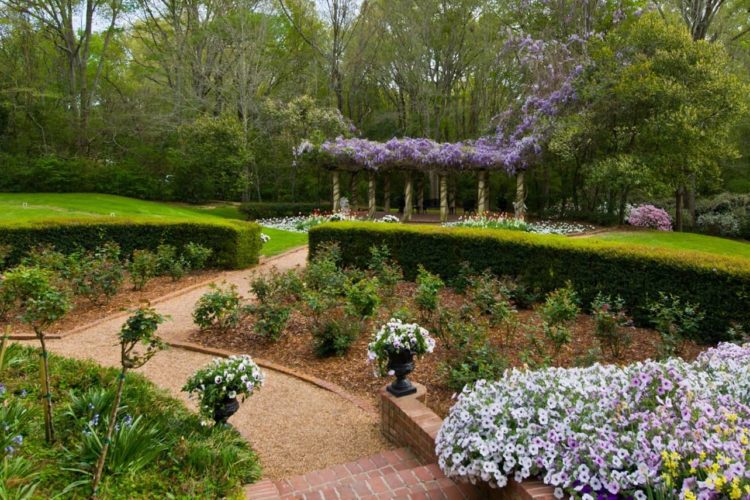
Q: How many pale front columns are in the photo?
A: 6